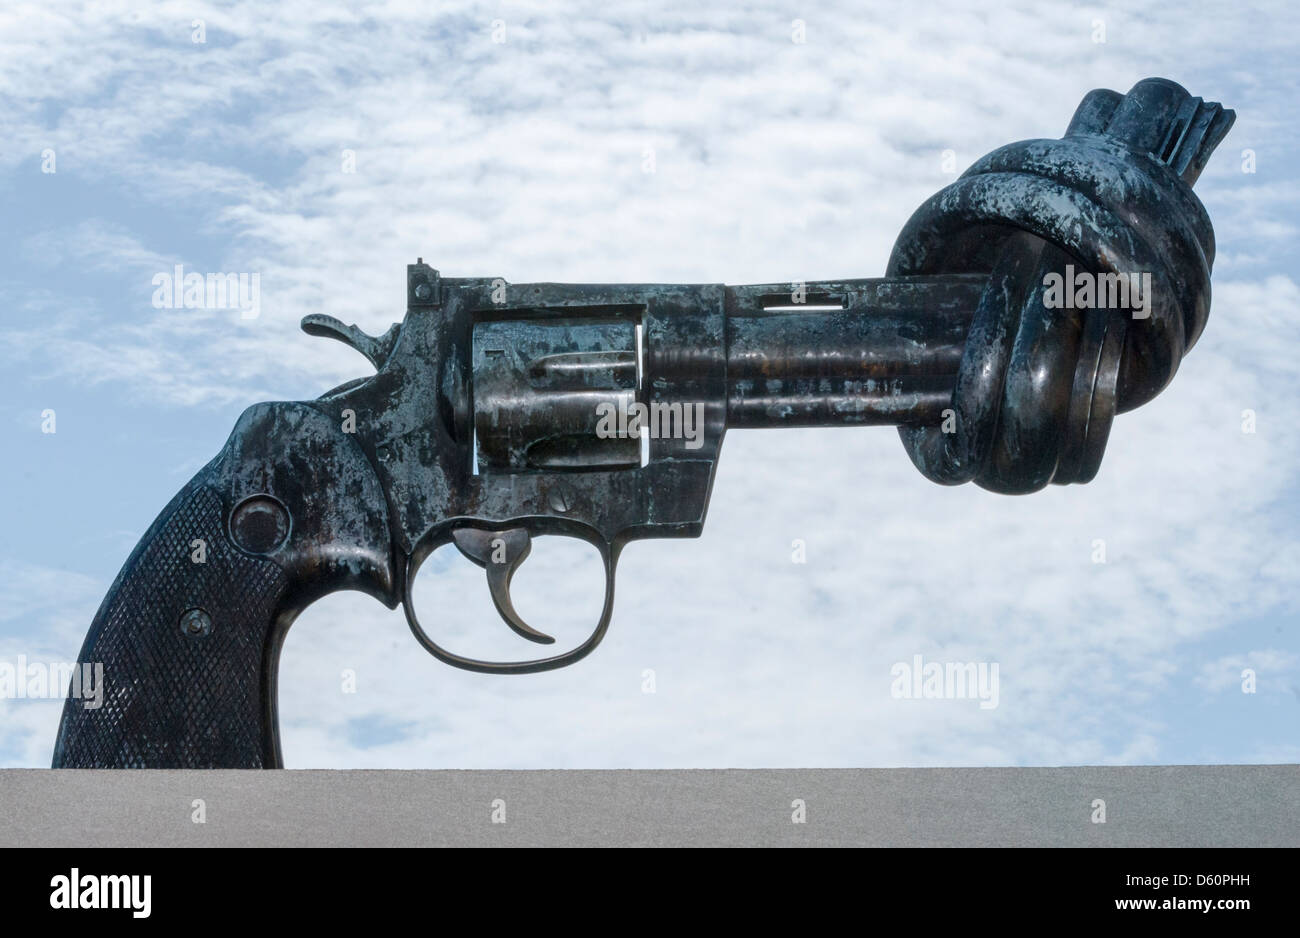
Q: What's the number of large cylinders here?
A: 1